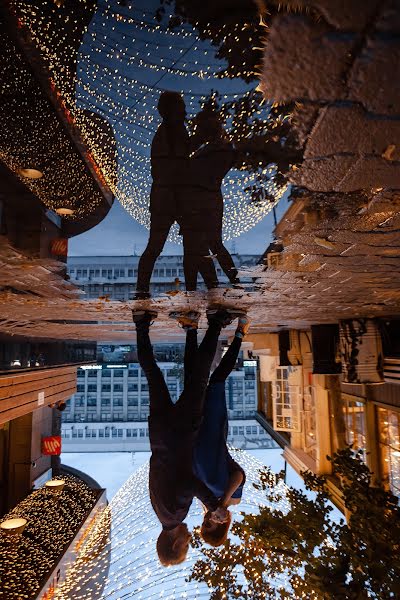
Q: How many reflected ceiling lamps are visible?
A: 2